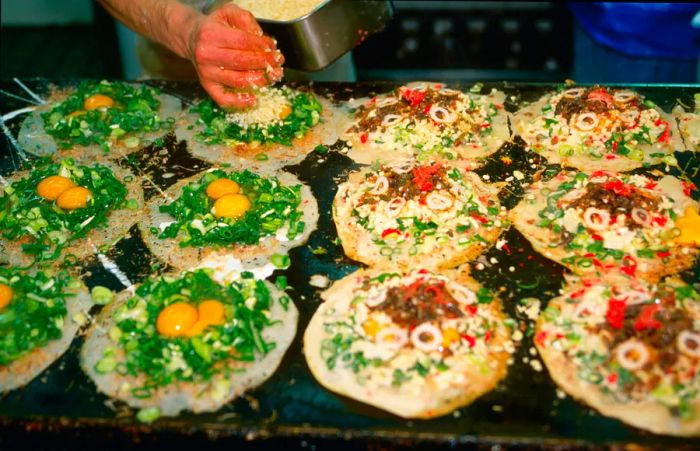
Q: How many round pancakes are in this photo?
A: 12